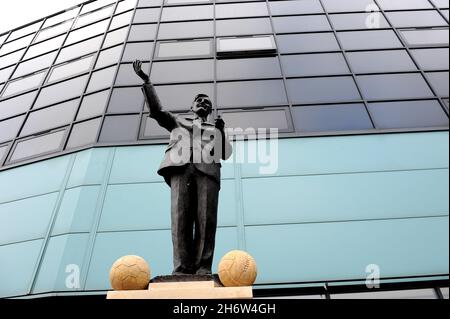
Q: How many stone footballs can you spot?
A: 2